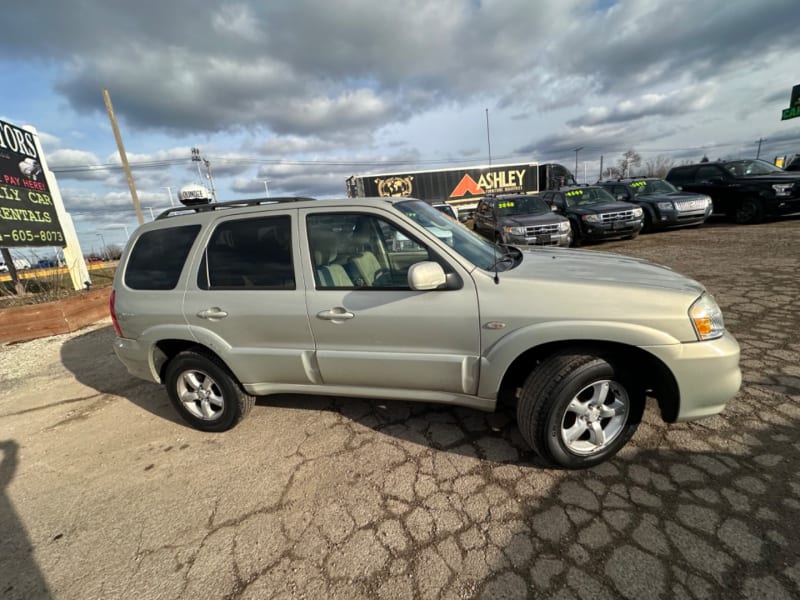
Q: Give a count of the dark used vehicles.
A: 4